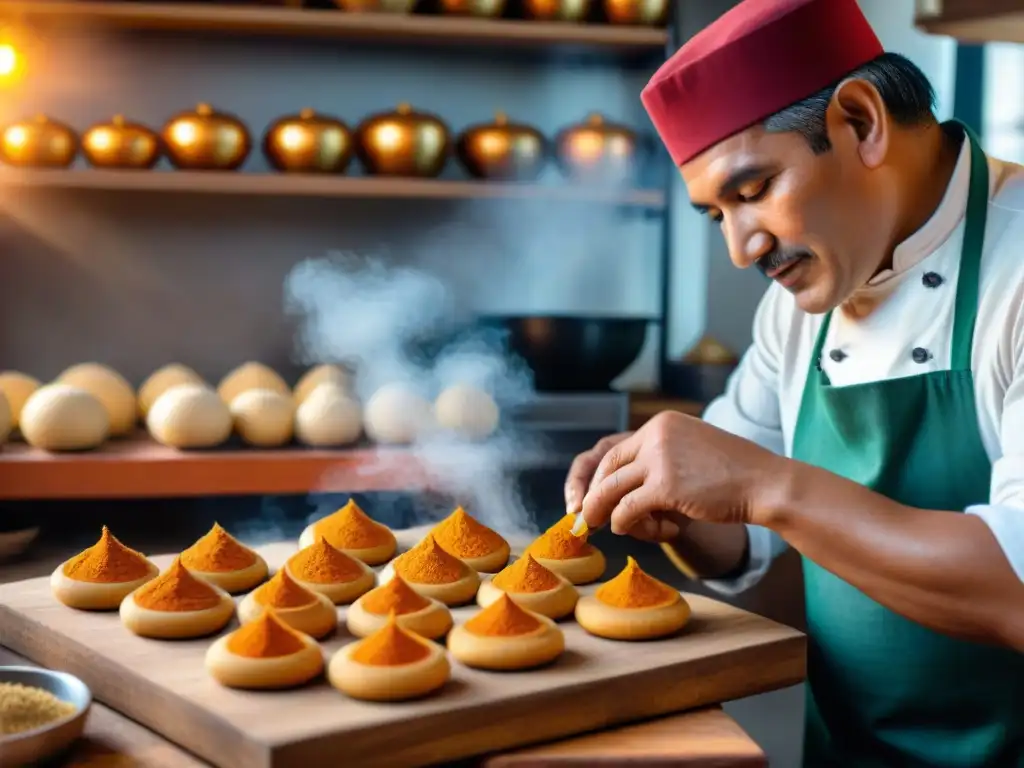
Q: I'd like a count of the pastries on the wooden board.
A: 15